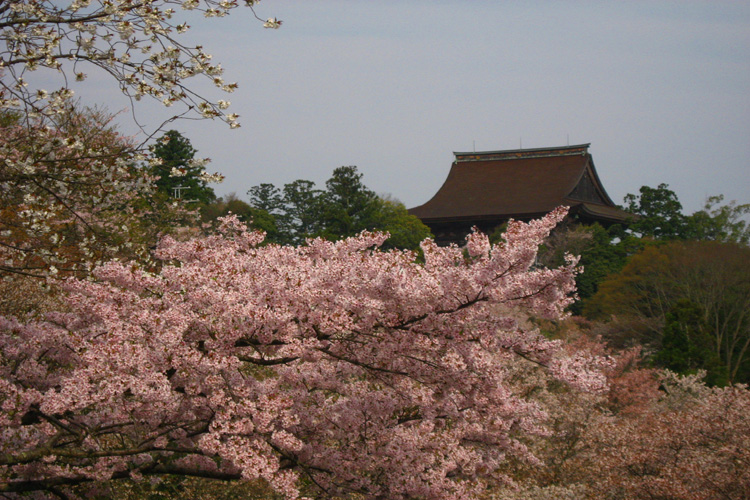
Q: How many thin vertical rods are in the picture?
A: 3